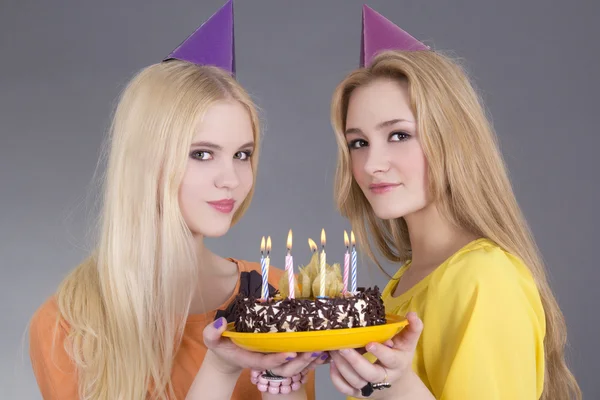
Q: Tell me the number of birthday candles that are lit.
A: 7